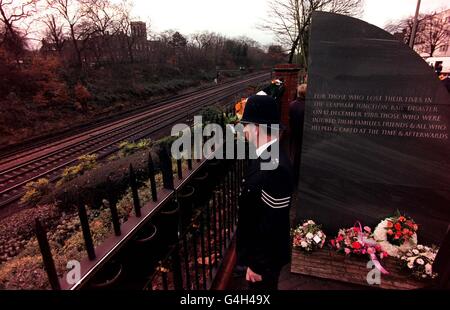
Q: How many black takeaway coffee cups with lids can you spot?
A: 0